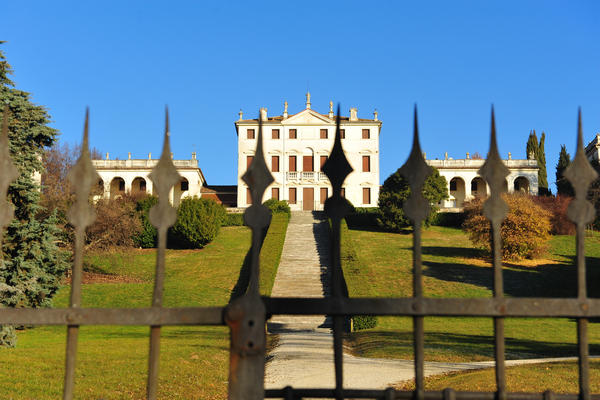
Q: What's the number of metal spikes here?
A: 8